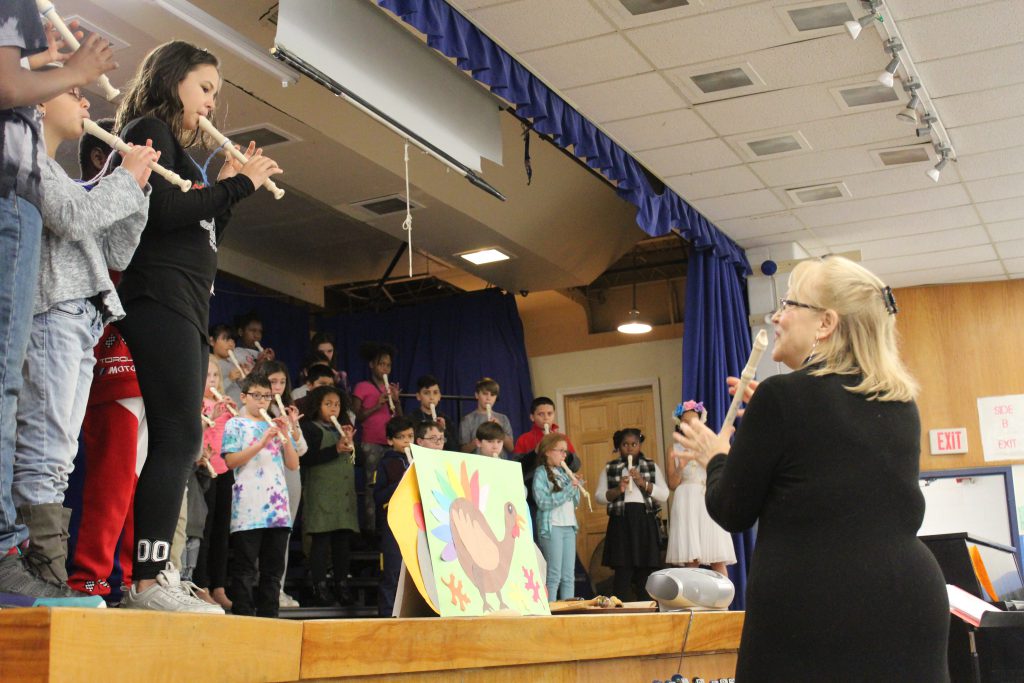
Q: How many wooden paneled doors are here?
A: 1